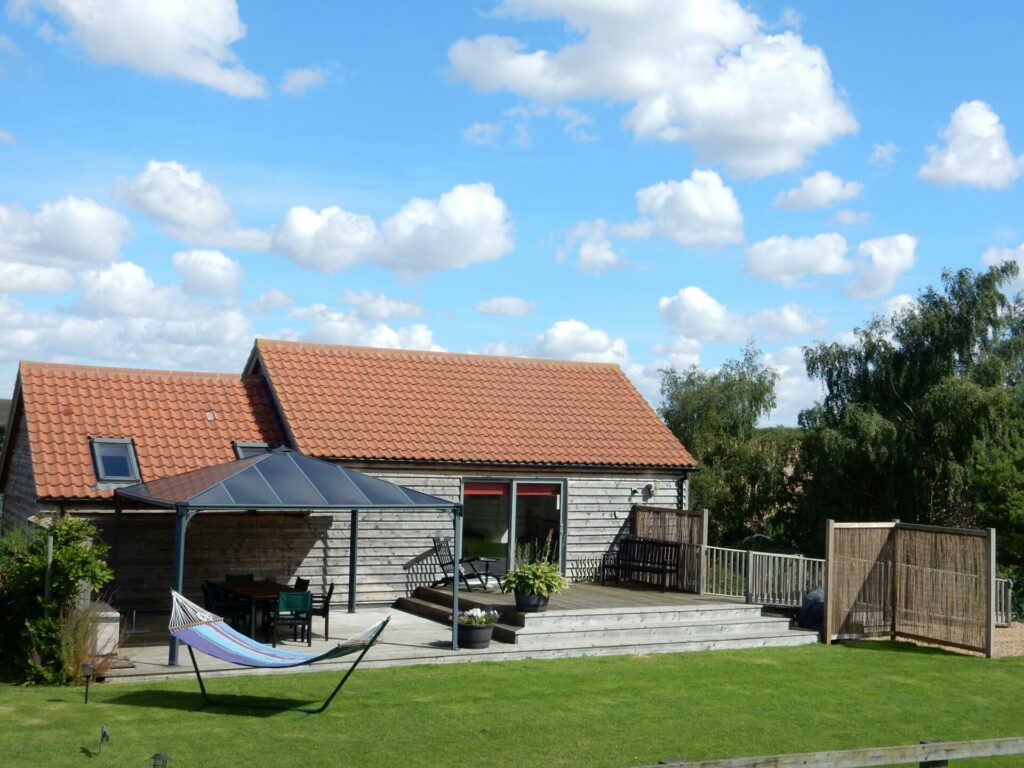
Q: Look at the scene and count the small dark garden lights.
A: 3